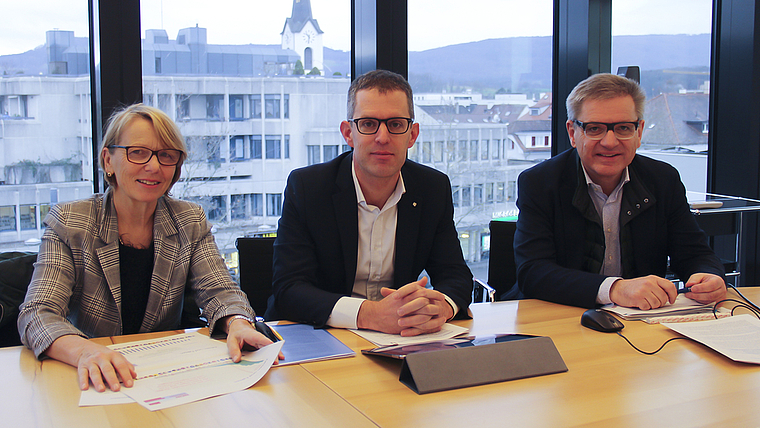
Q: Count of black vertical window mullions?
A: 4